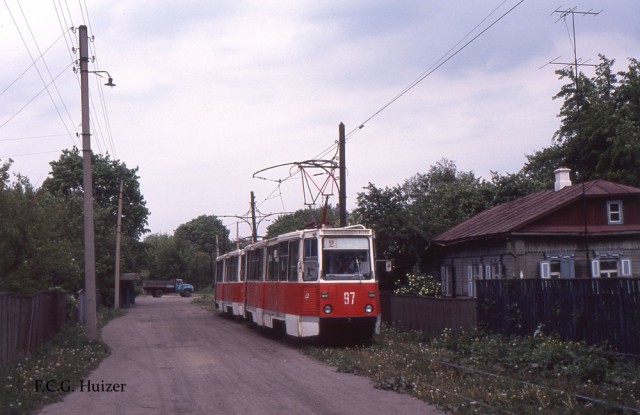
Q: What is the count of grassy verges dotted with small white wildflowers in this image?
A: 2